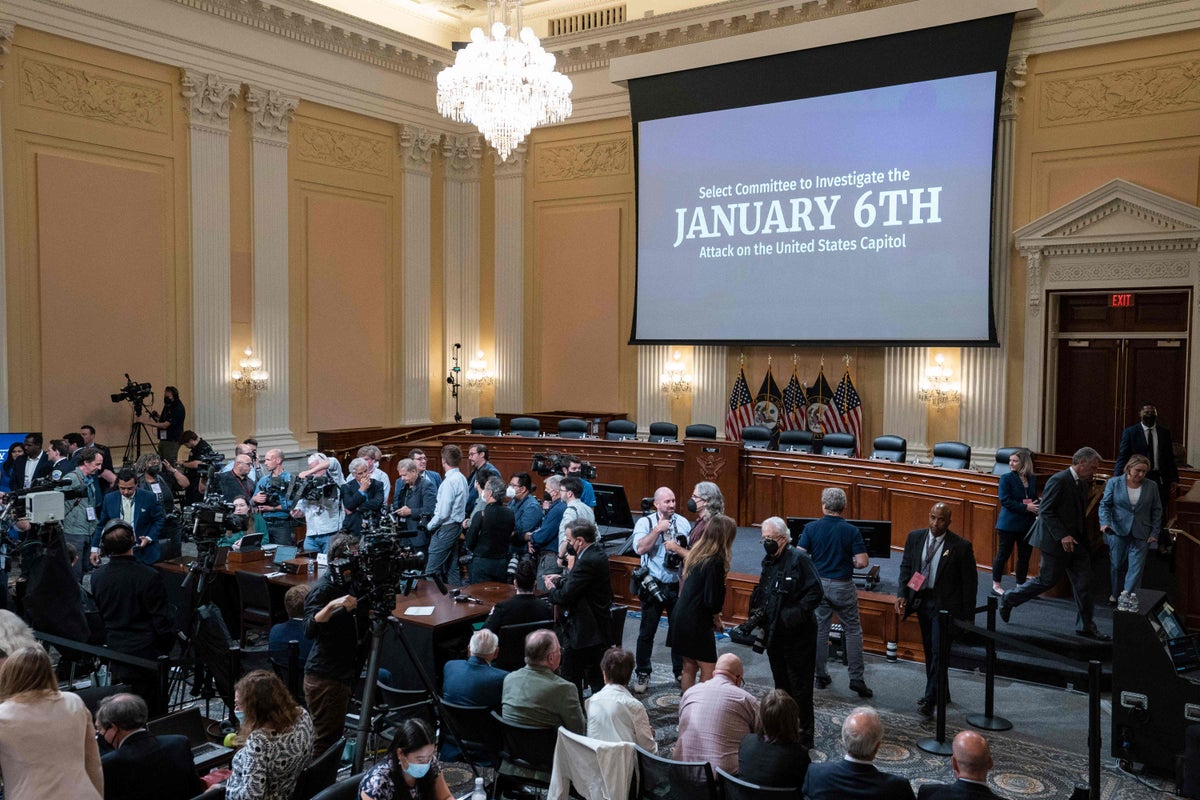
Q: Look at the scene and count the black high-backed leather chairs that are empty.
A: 12